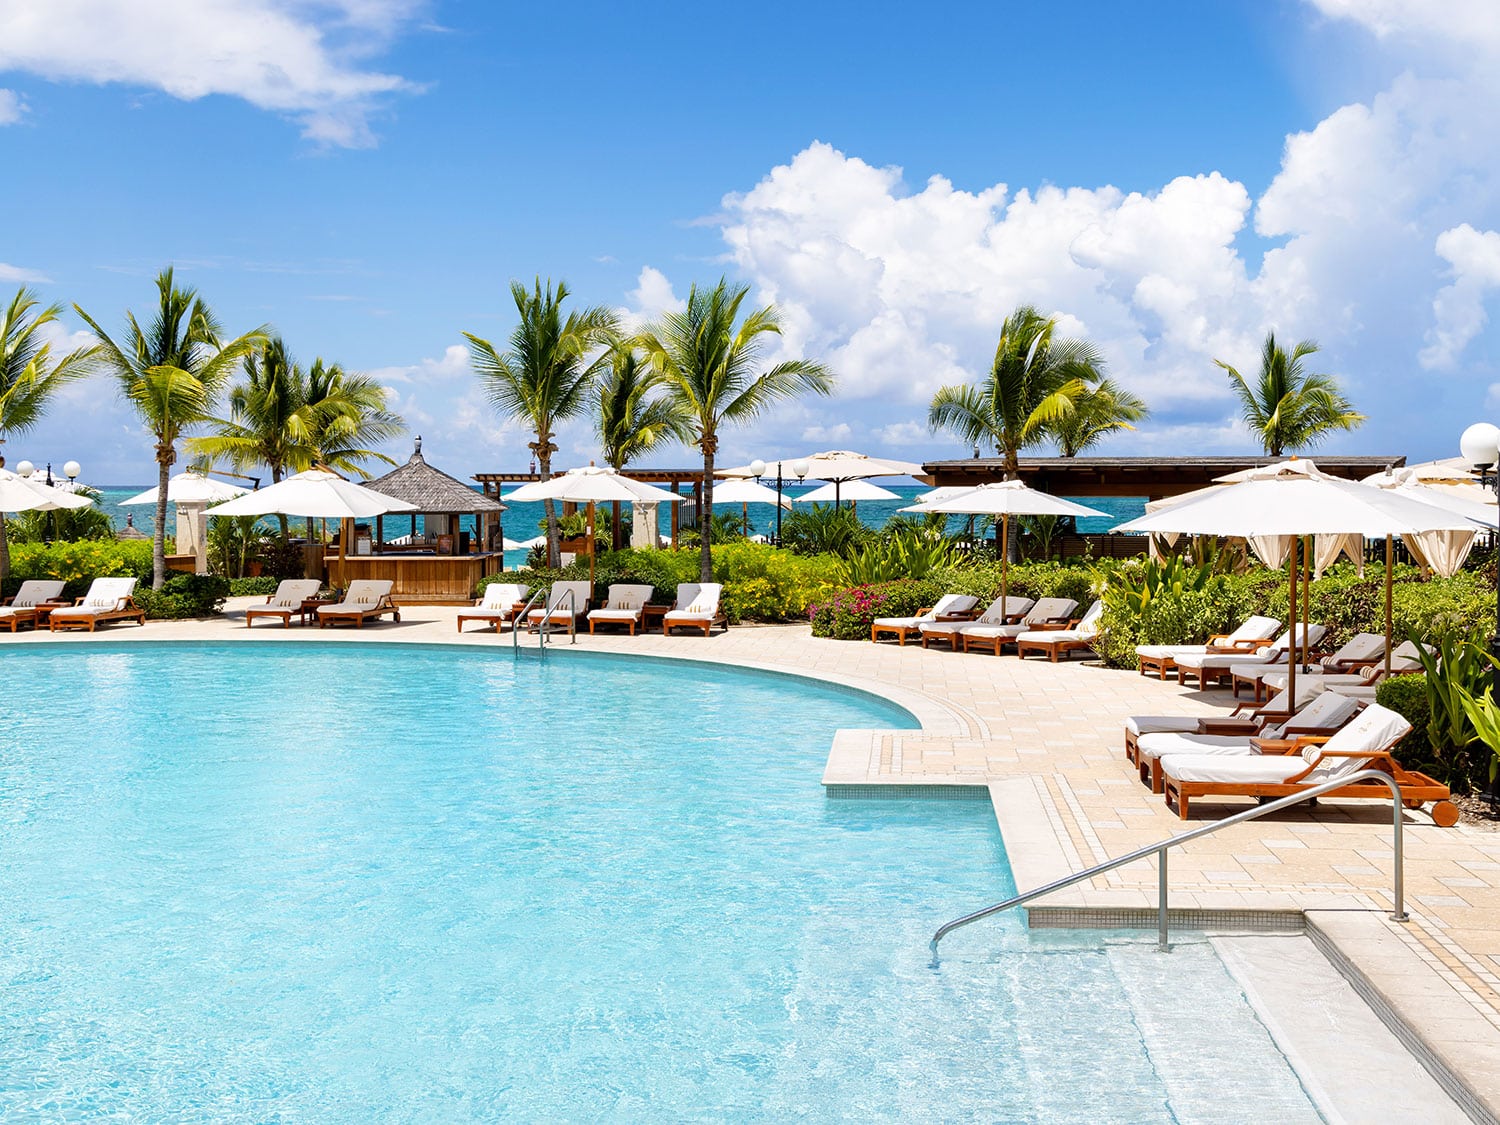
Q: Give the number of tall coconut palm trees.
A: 10